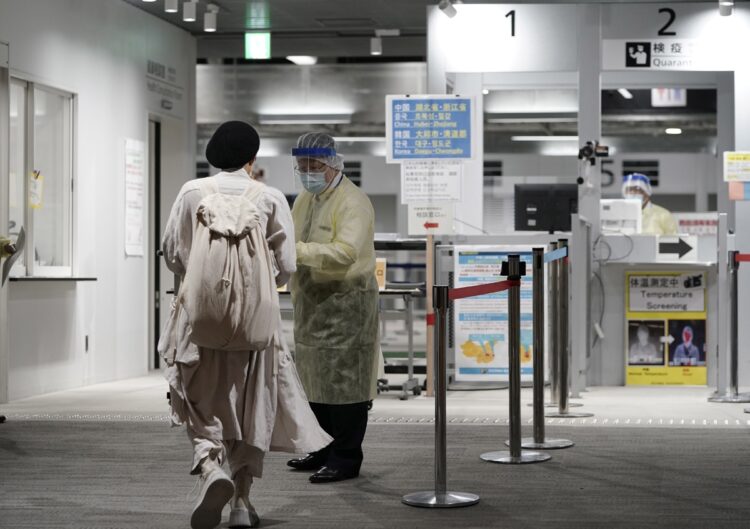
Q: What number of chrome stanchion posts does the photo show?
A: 6